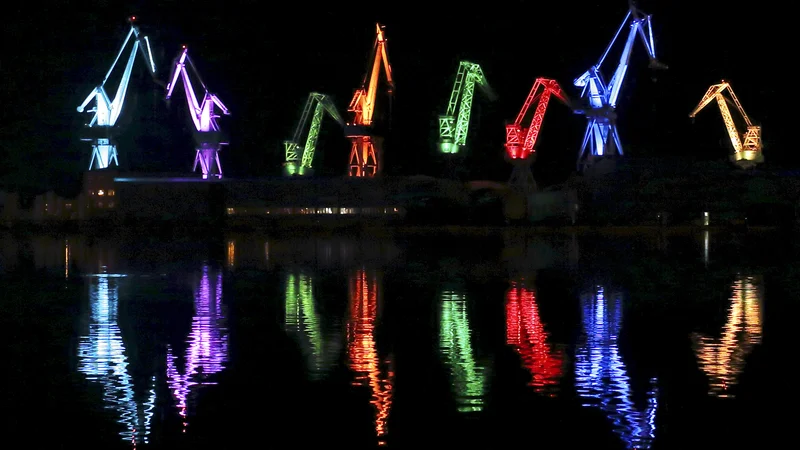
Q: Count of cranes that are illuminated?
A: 8